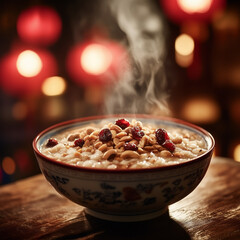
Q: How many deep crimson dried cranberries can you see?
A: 8